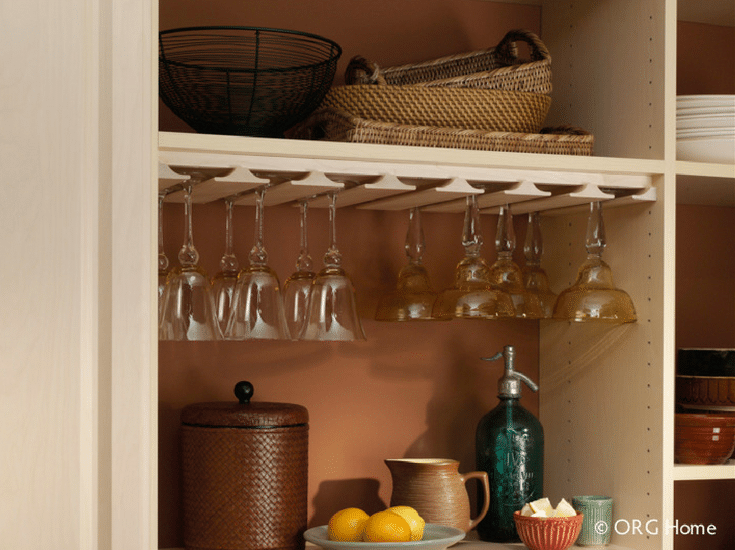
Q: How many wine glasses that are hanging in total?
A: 11